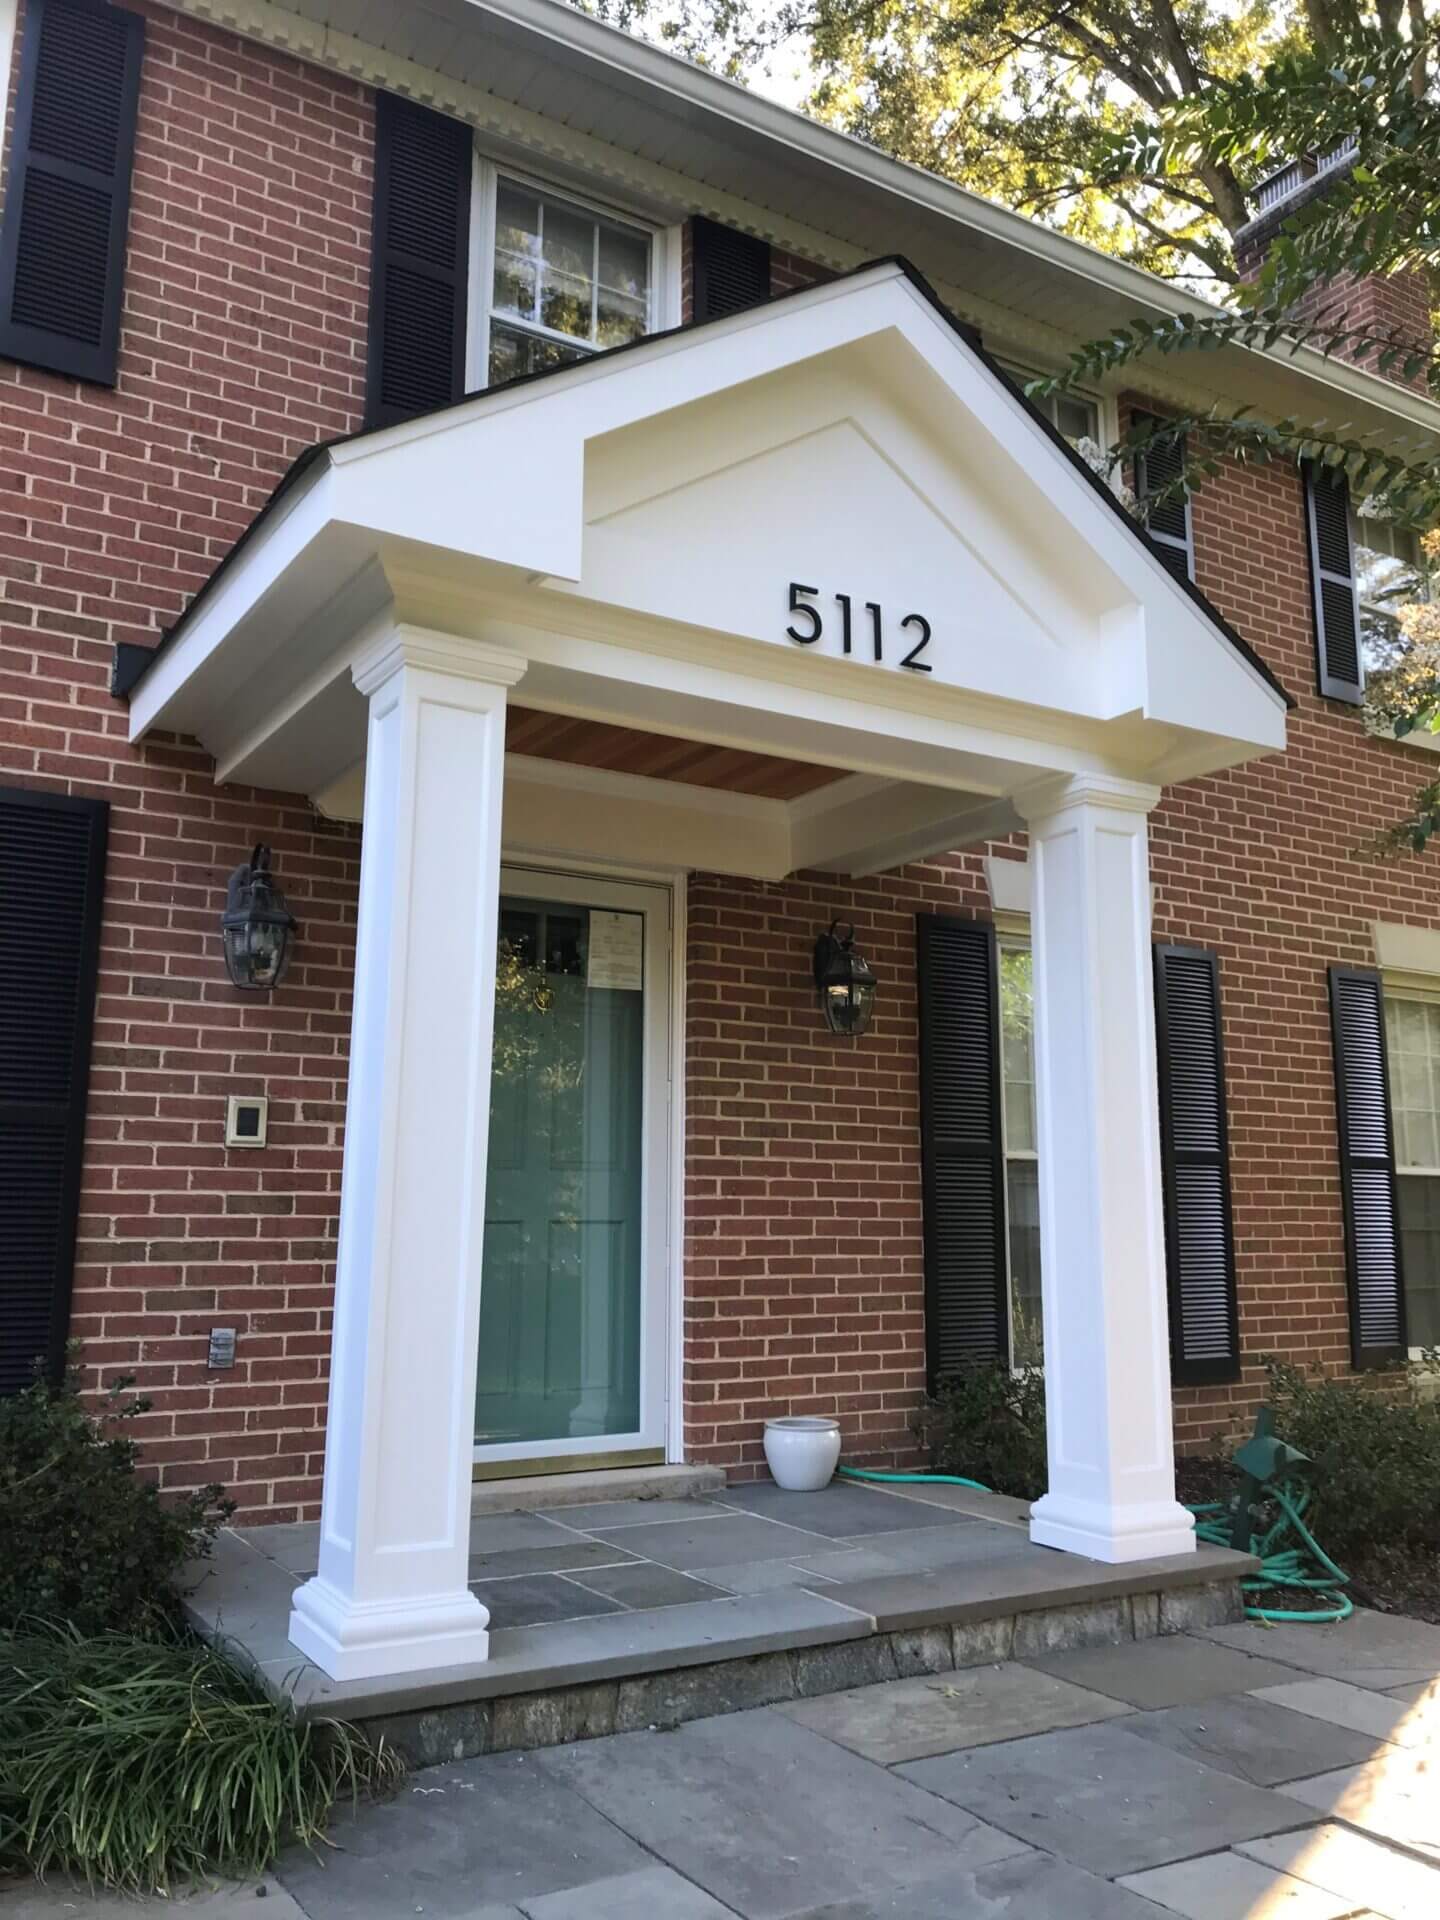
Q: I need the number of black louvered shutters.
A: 9